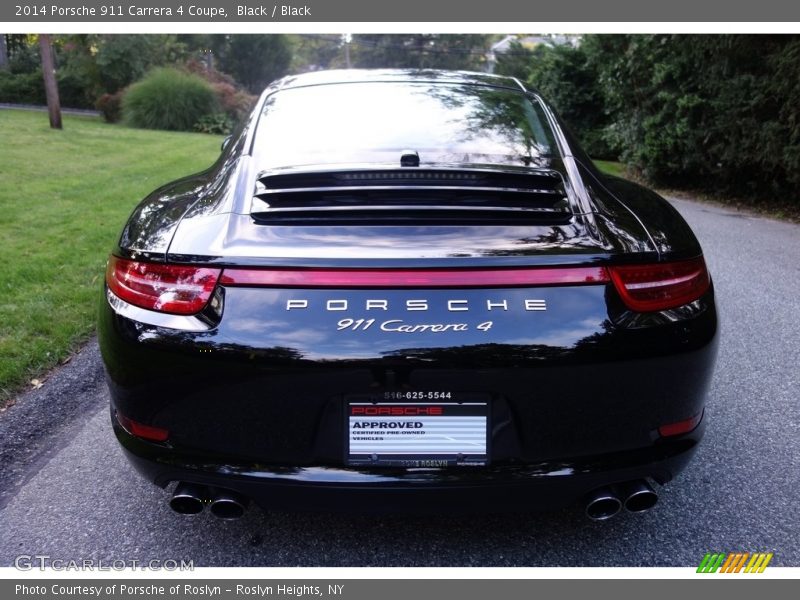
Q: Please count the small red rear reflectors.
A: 2